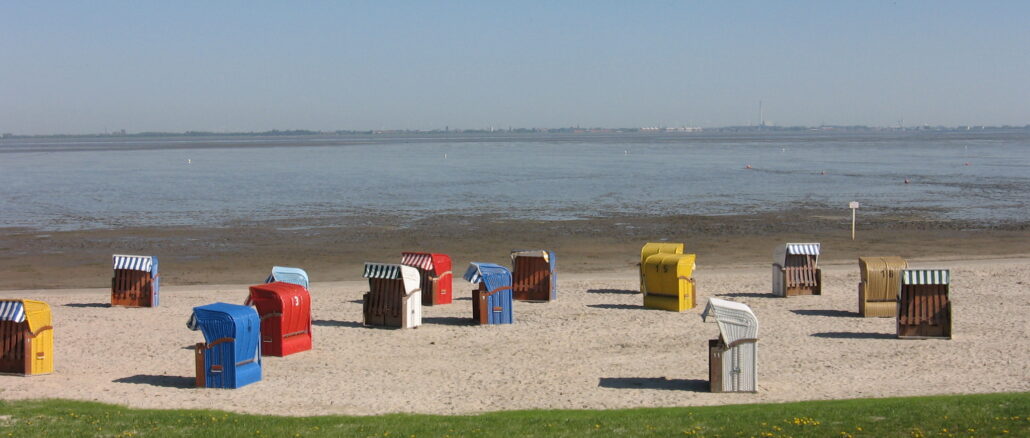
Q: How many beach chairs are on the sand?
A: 15